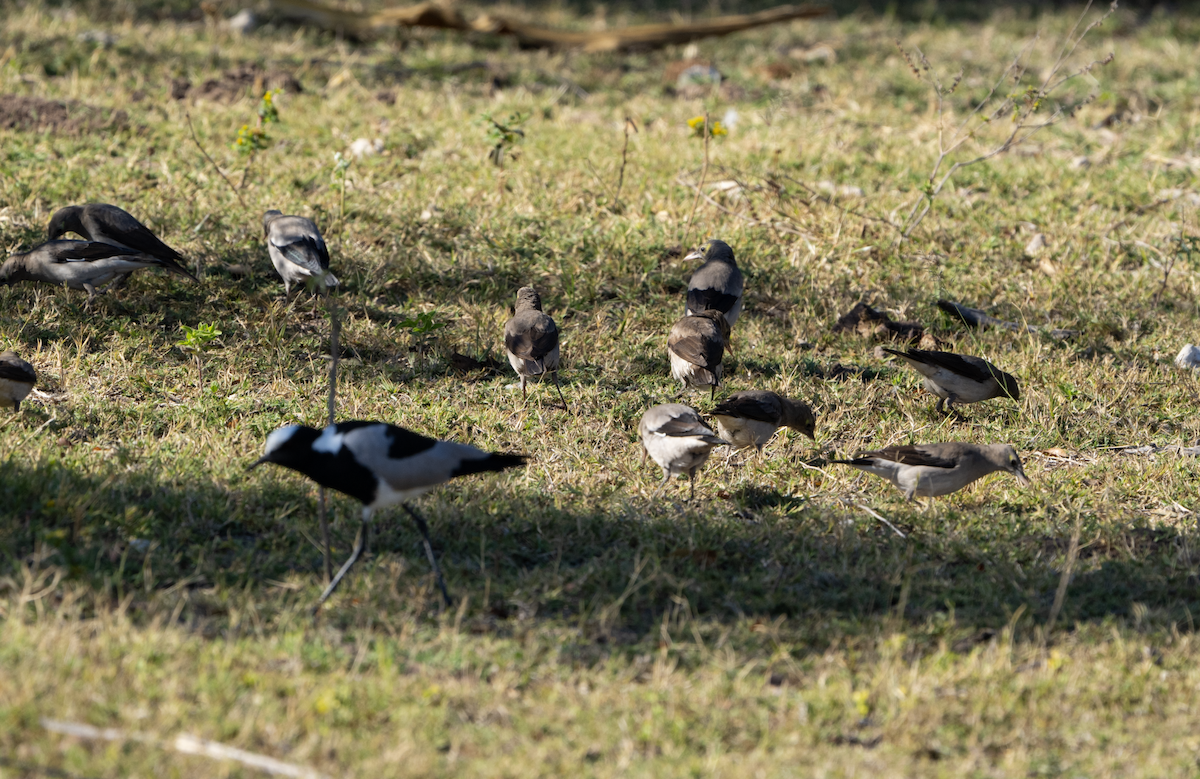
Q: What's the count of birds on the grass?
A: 12